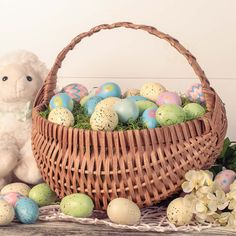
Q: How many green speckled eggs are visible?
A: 4